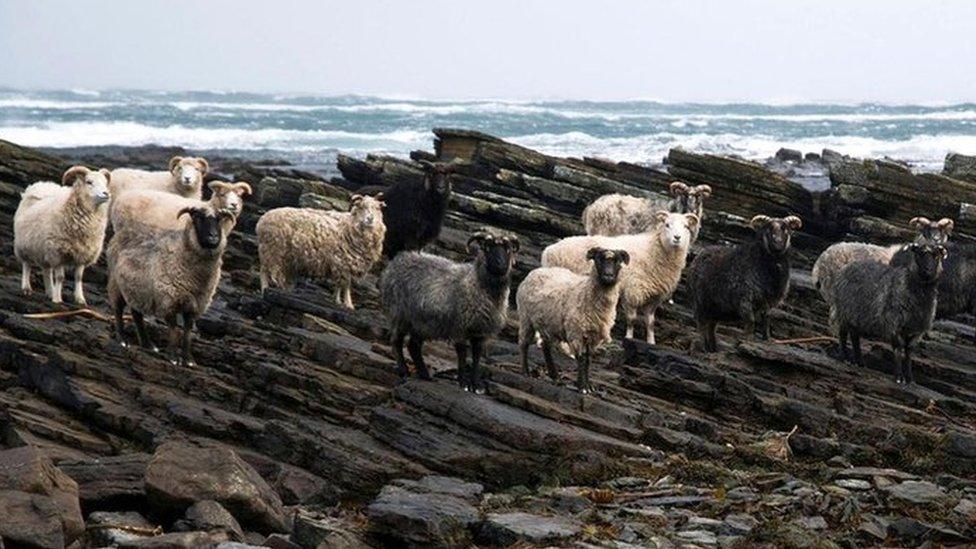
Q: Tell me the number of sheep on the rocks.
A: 14